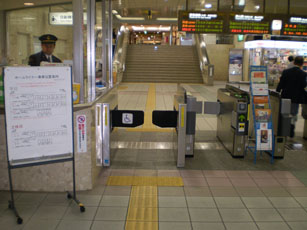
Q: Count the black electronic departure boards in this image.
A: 3